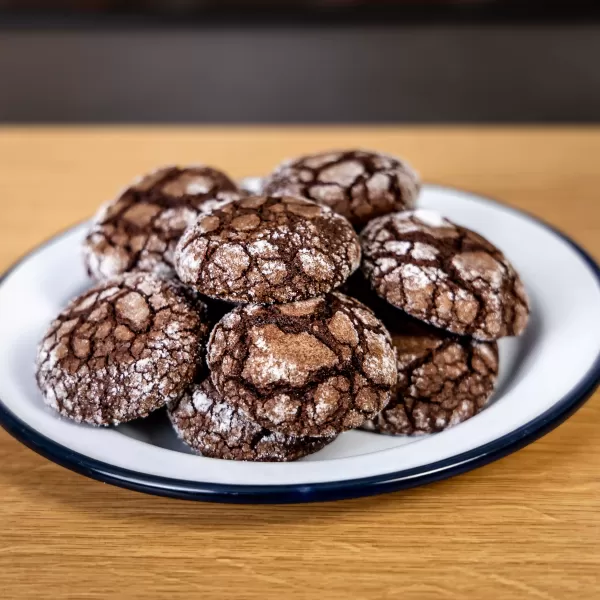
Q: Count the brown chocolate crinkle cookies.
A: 8